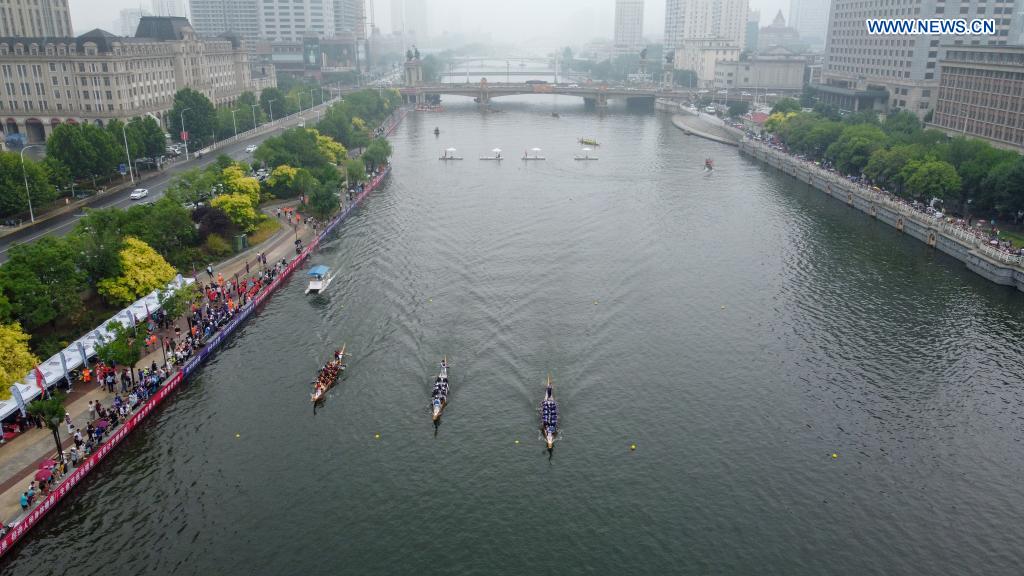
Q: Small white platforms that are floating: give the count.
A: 4